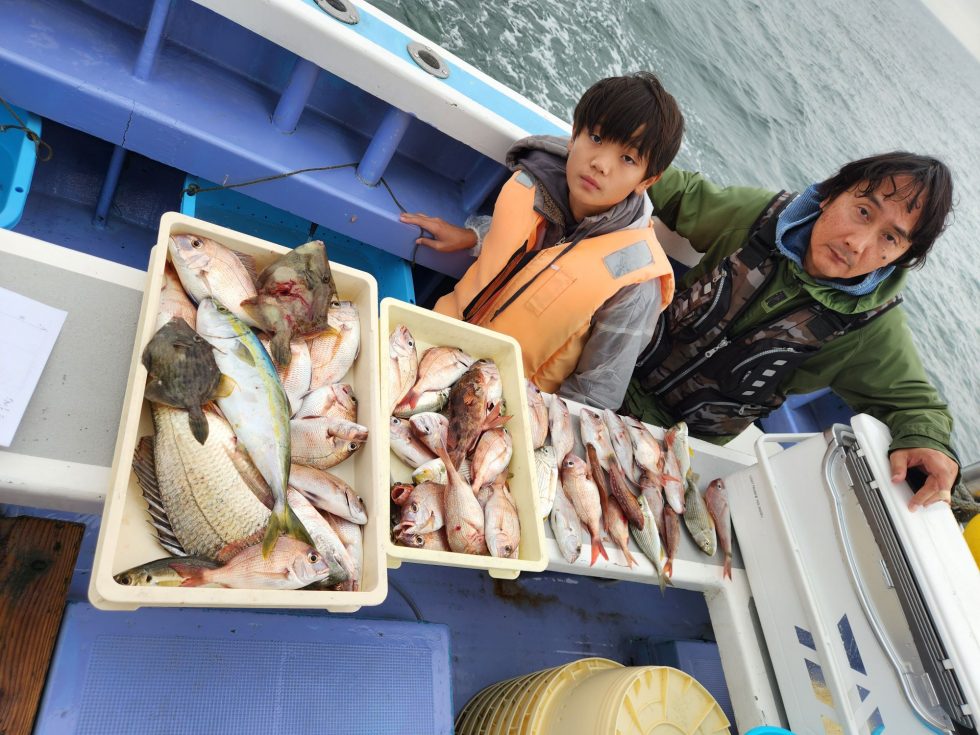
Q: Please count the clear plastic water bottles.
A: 0